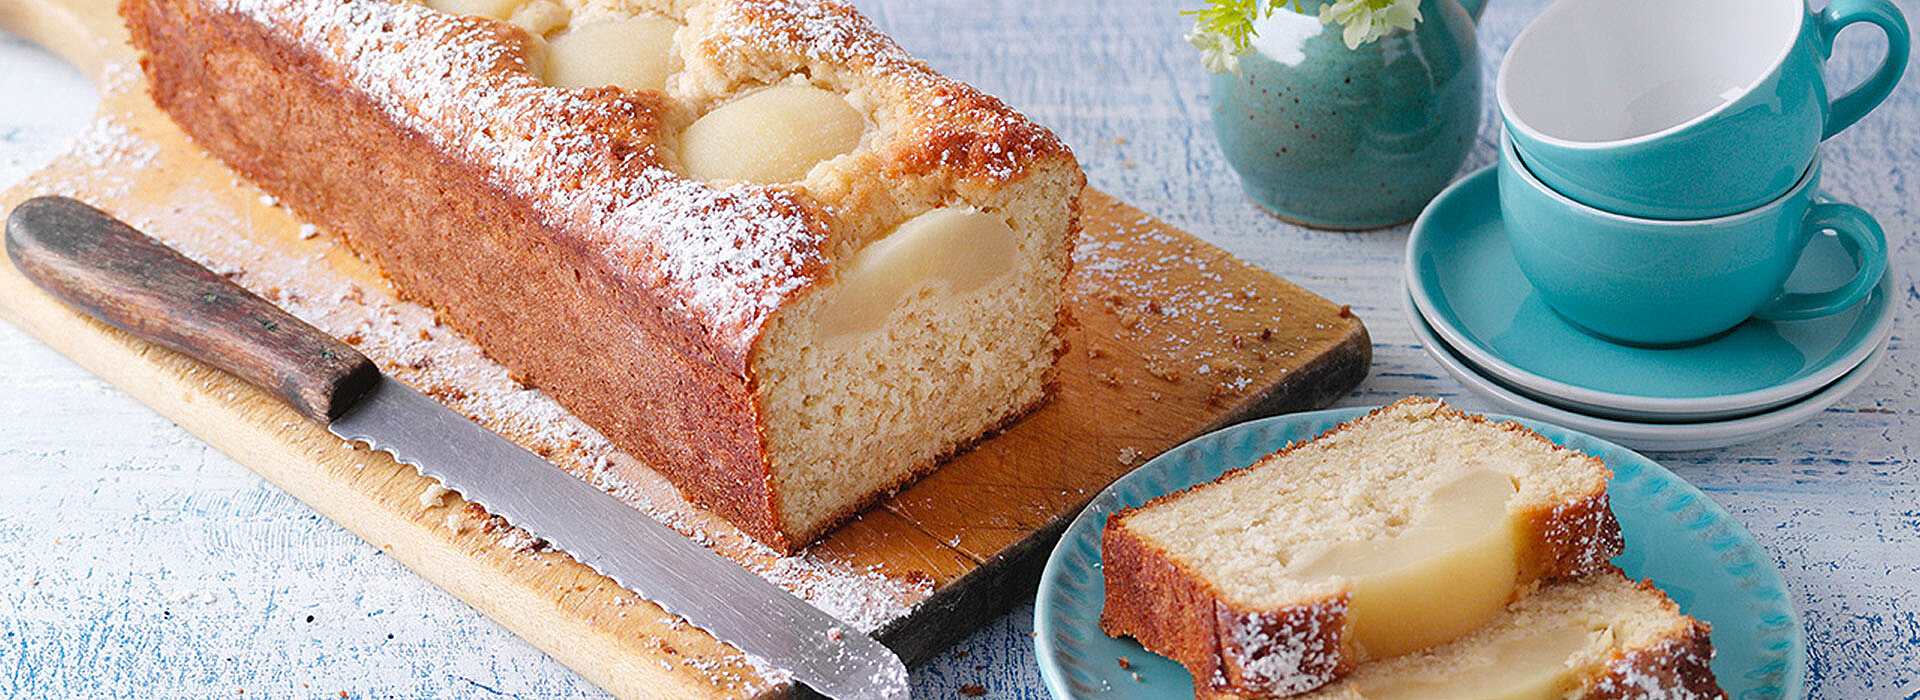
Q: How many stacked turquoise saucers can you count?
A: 2